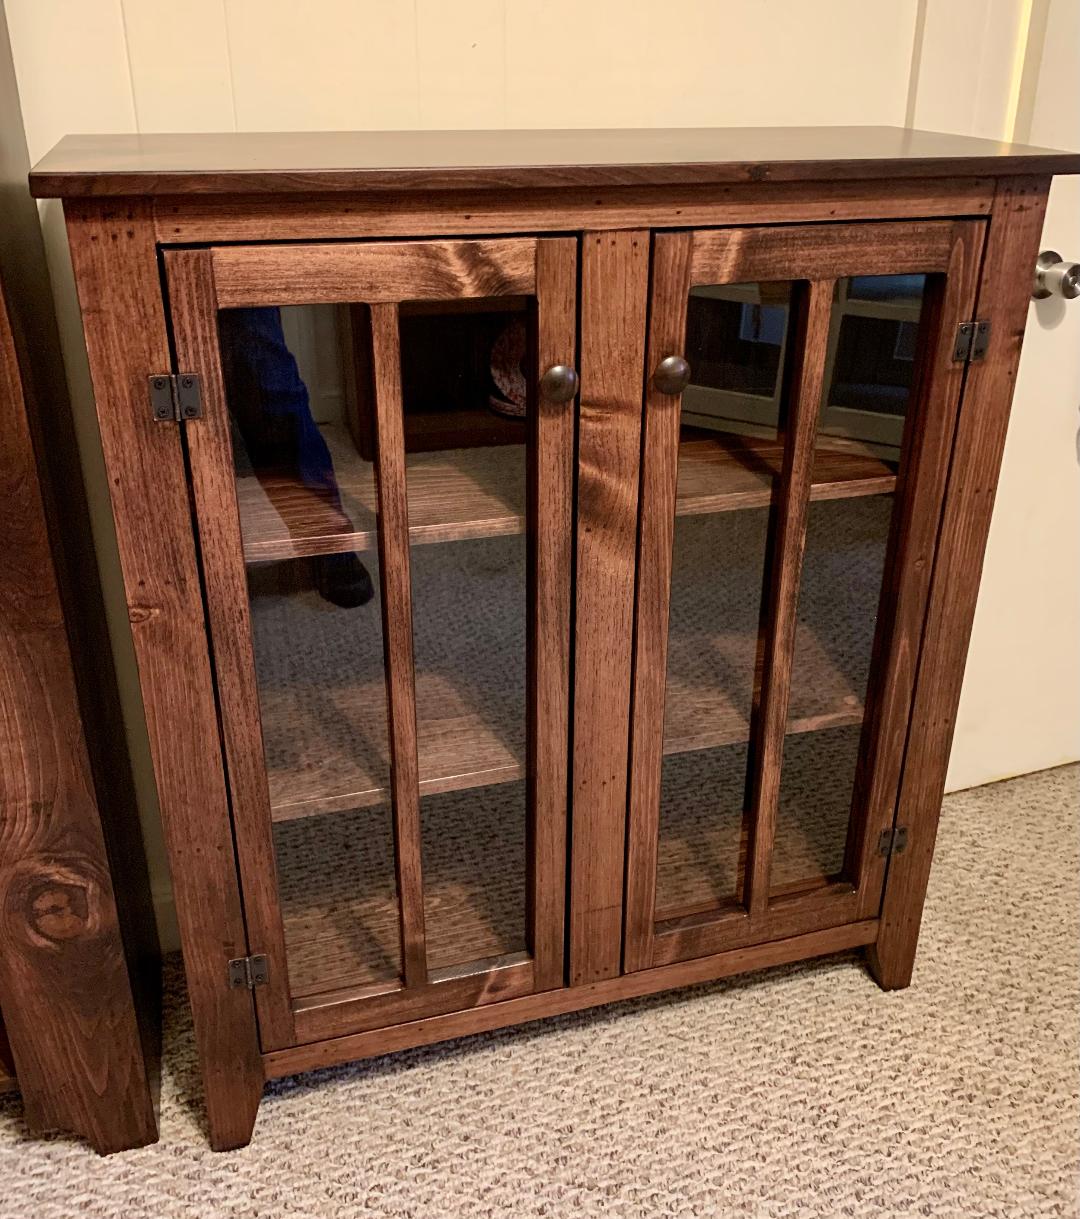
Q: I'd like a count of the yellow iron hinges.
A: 0